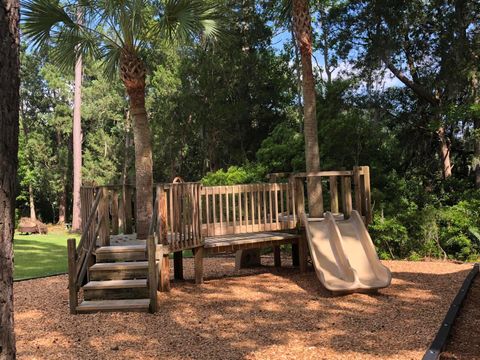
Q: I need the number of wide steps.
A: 4